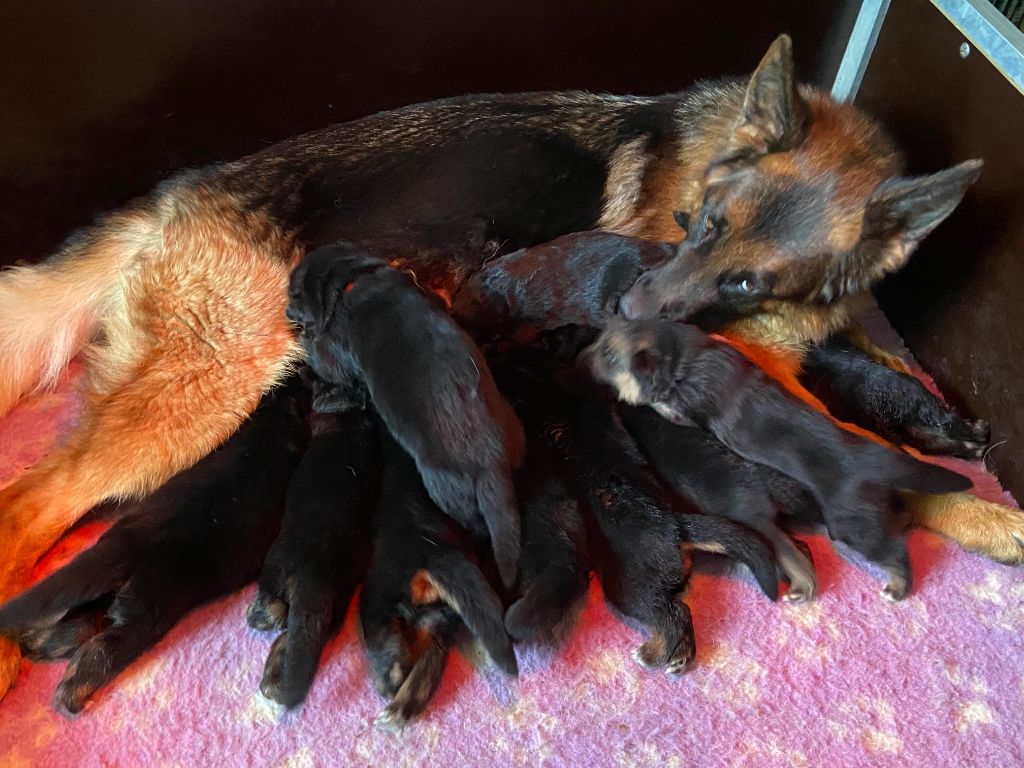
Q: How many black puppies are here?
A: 10